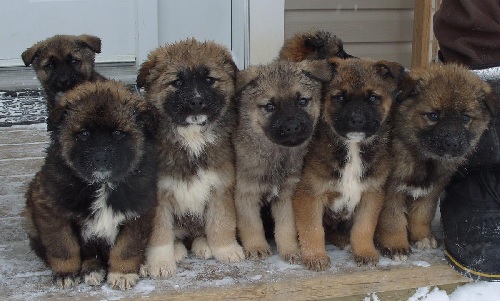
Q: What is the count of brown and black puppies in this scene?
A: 7